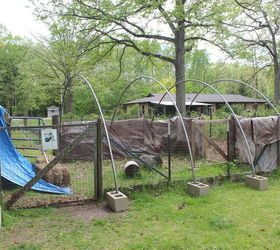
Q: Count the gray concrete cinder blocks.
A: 3